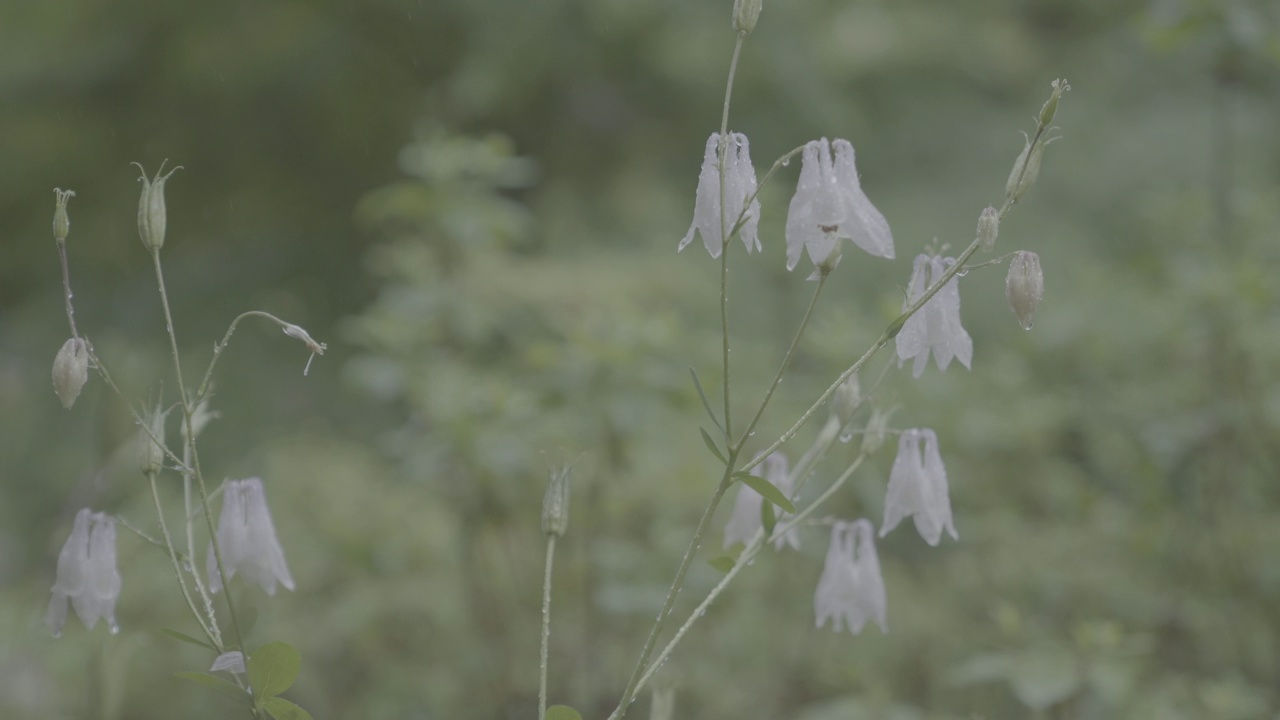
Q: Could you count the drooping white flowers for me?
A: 8